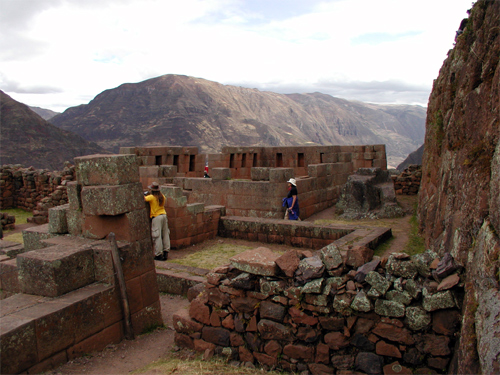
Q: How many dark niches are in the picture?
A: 9